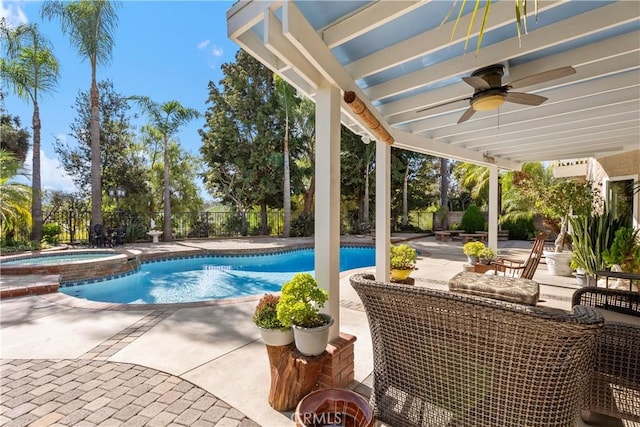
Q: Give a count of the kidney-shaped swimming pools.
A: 1